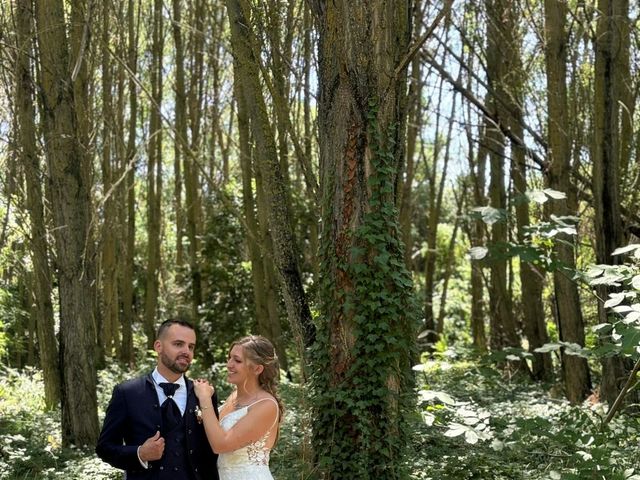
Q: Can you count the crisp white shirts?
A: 1